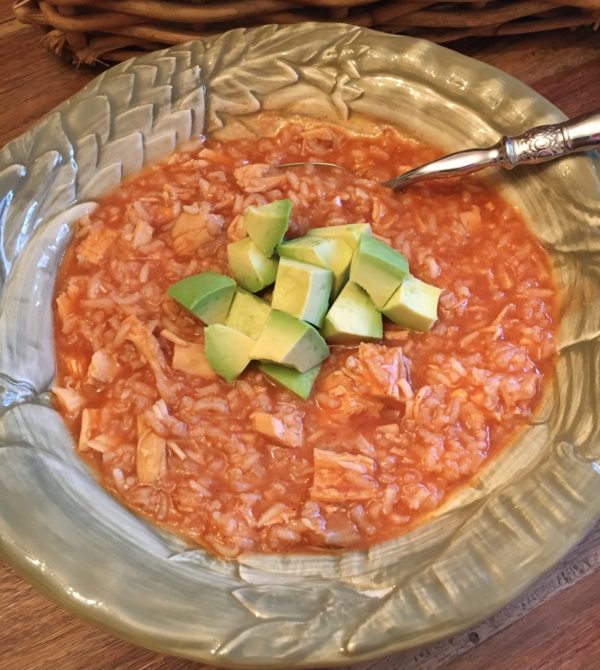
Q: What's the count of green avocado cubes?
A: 13